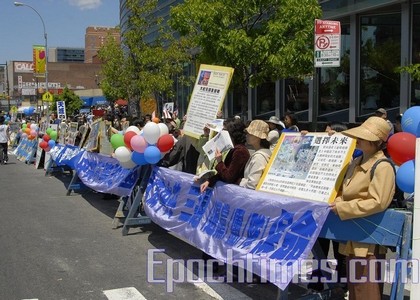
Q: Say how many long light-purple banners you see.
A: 2